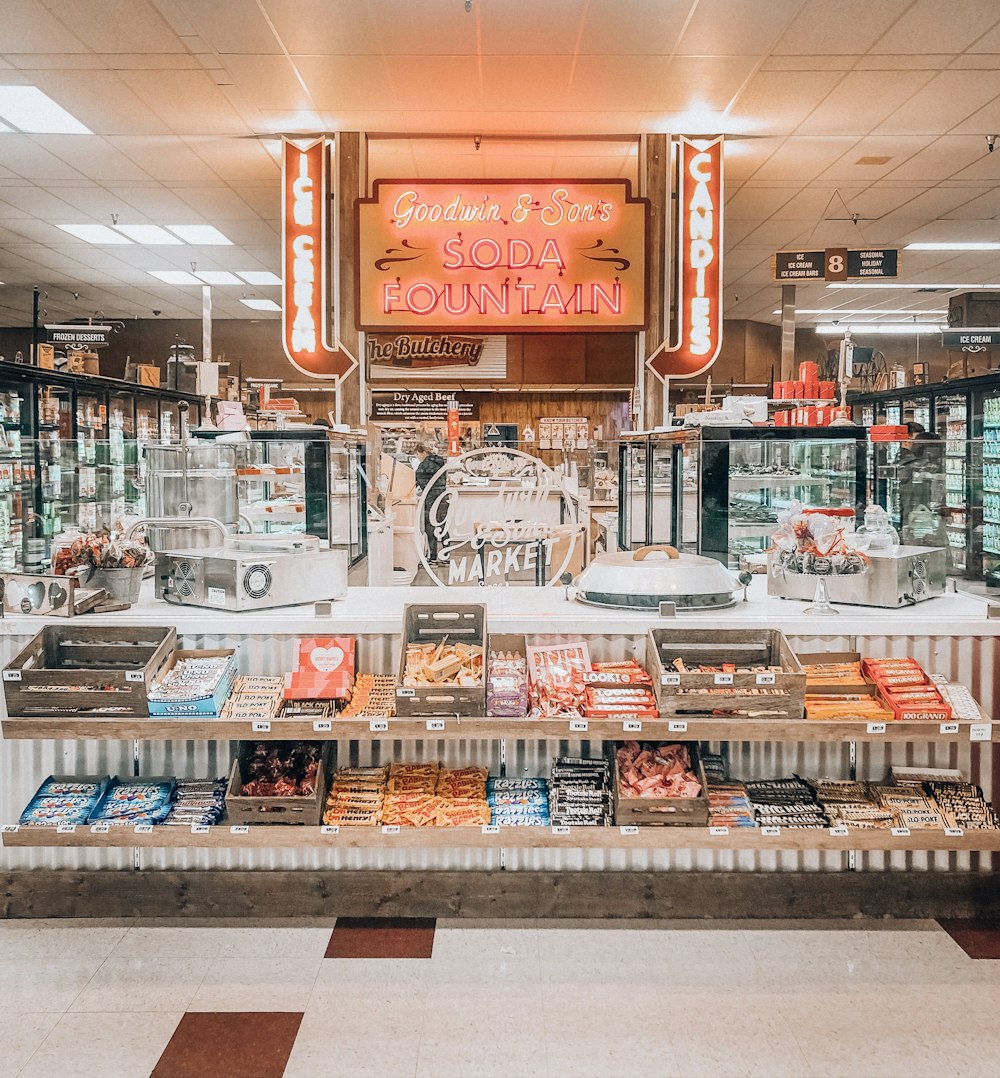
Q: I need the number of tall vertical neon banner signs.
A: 2